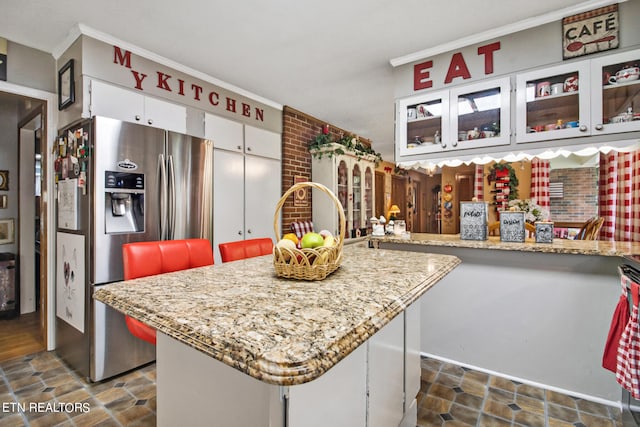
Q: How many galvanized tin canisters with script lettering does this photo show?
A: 3